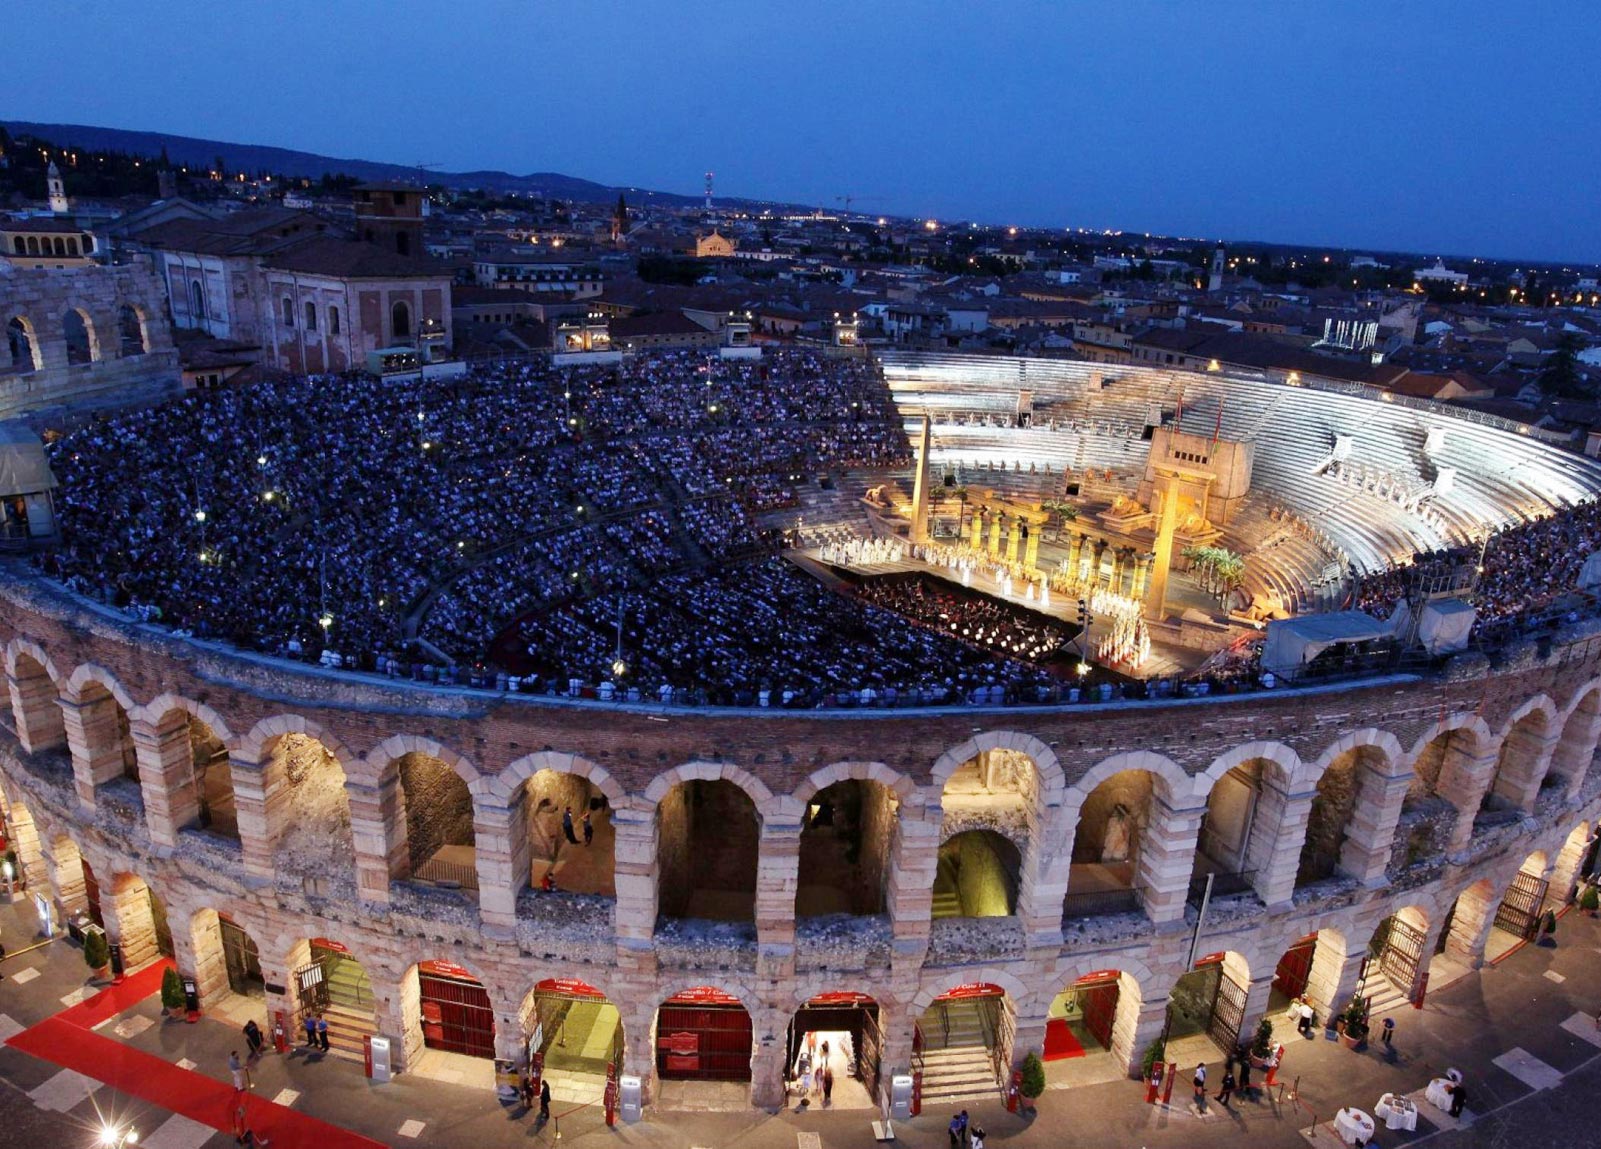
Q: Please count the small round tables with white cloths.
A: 3